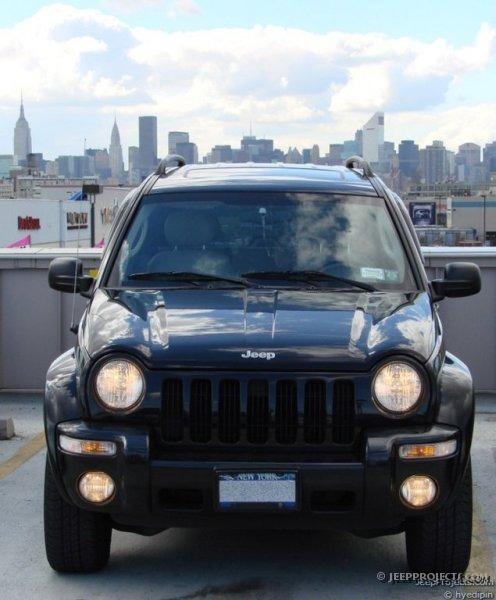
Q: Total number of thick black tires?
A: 2